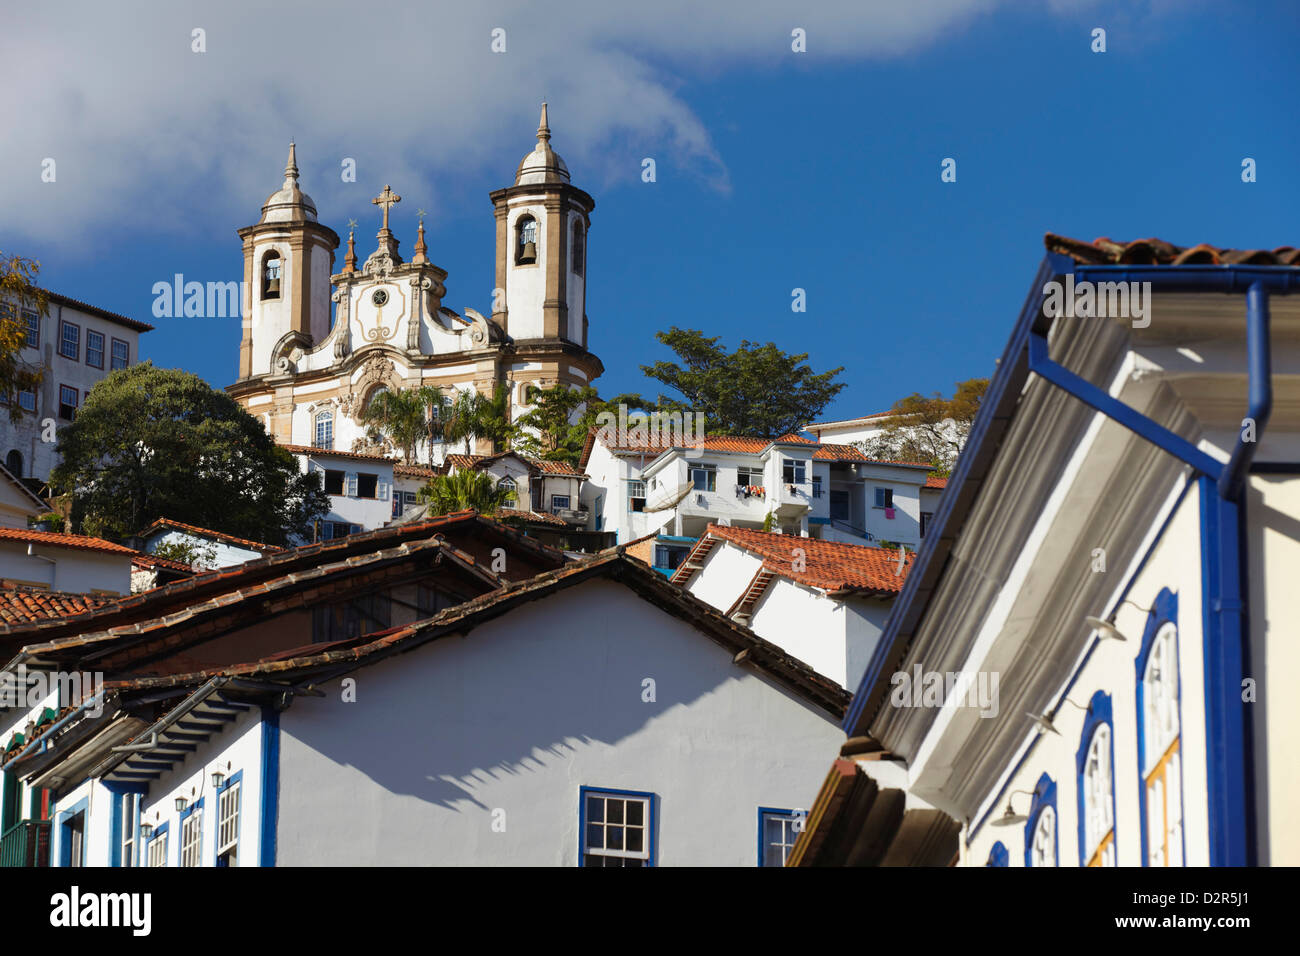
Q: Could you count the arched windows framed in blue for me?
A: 4